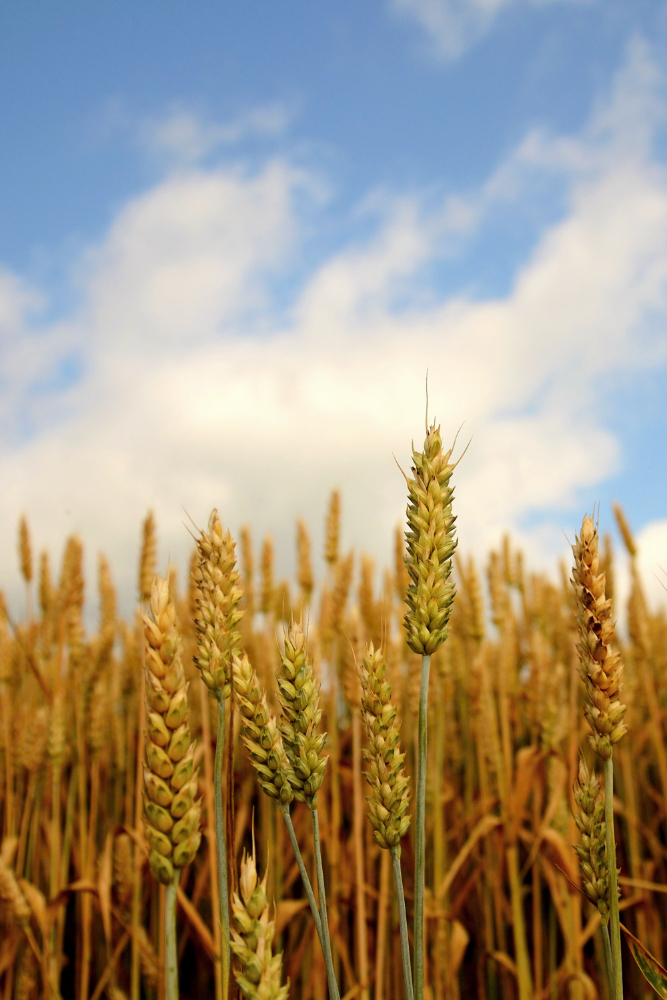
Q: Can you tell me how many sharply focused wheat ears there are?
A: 9